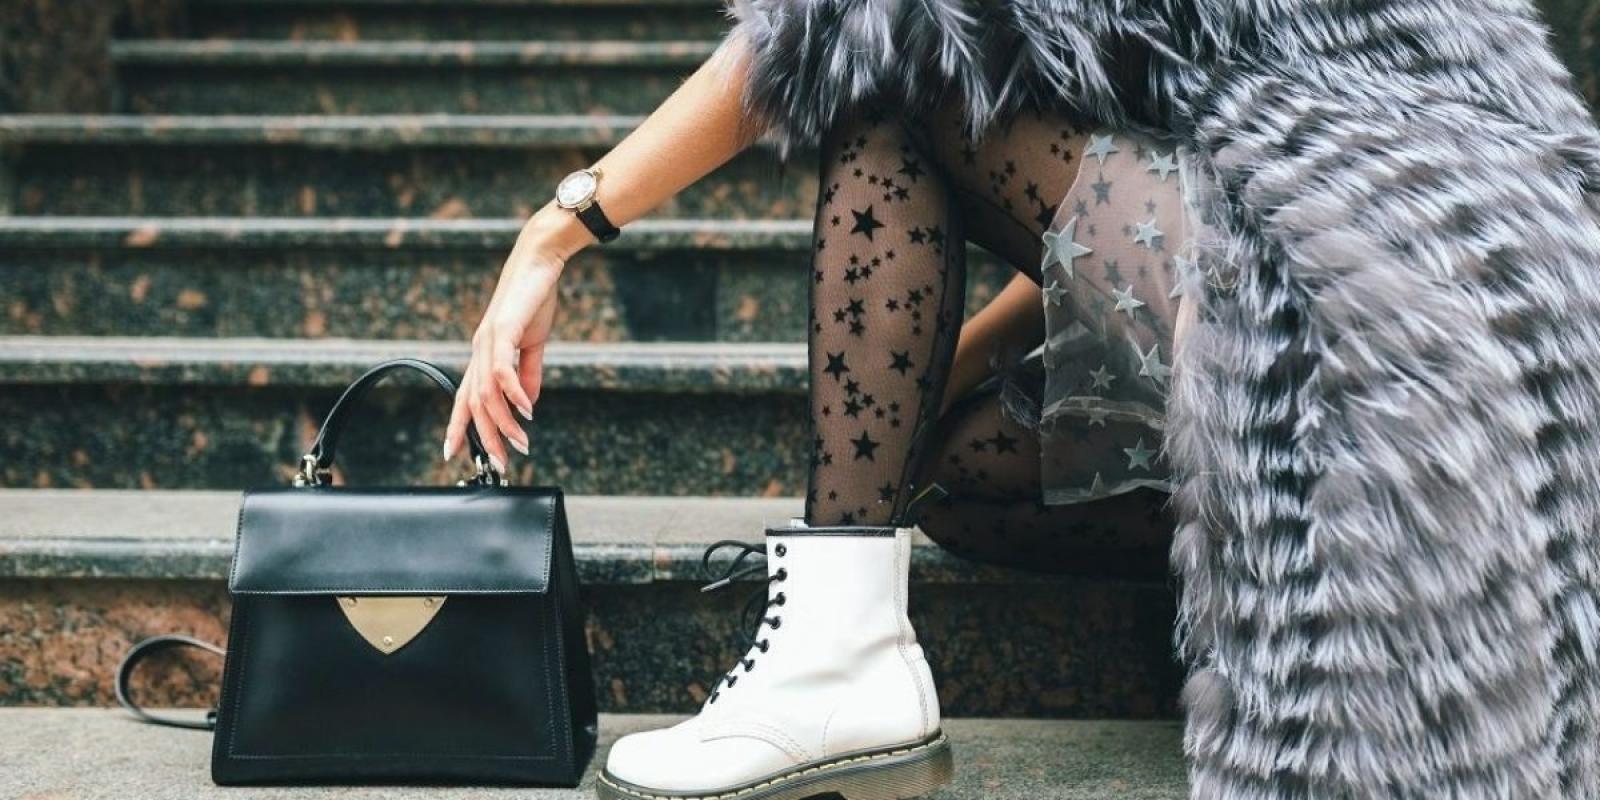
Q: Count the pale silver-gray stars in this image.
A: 12